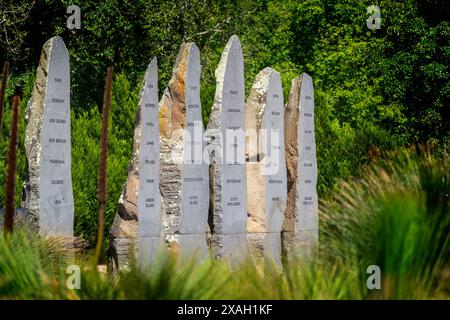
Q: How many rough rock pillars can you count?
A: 6